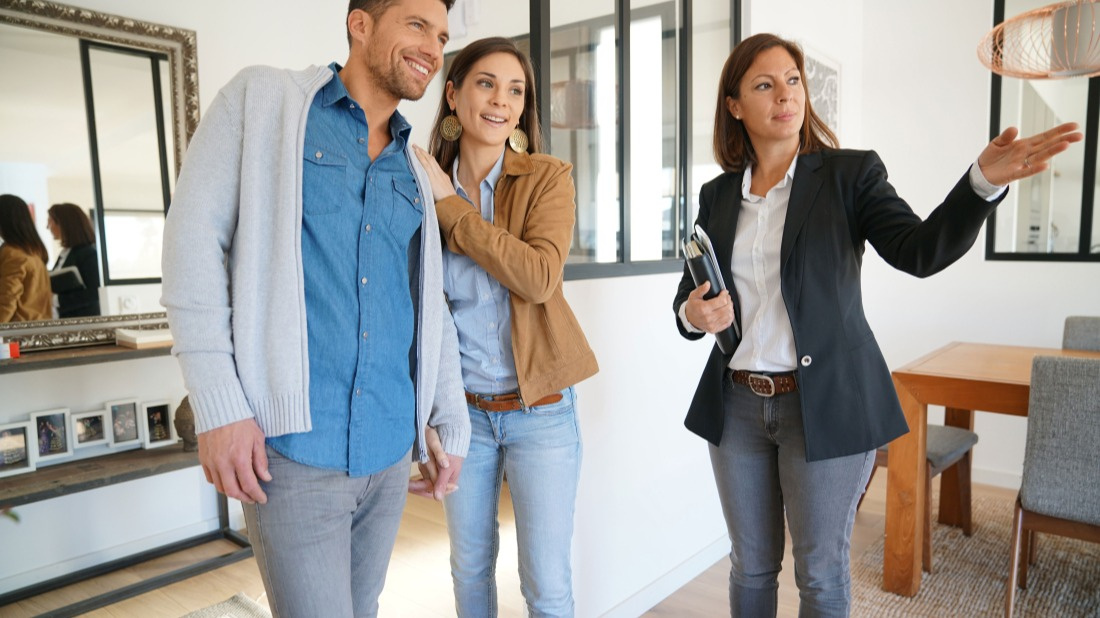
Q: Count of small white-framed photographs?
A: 5